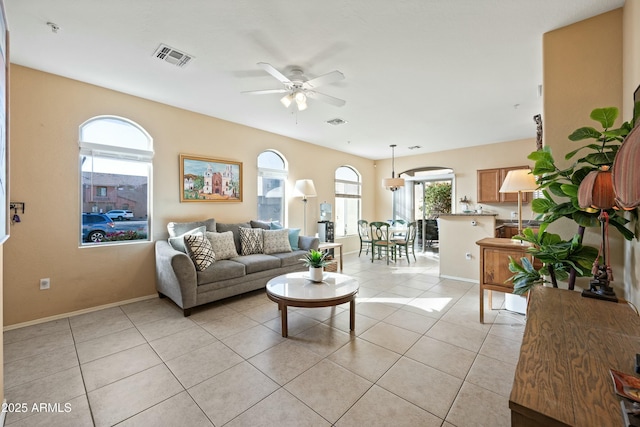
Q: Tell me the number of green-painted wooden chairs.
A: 4